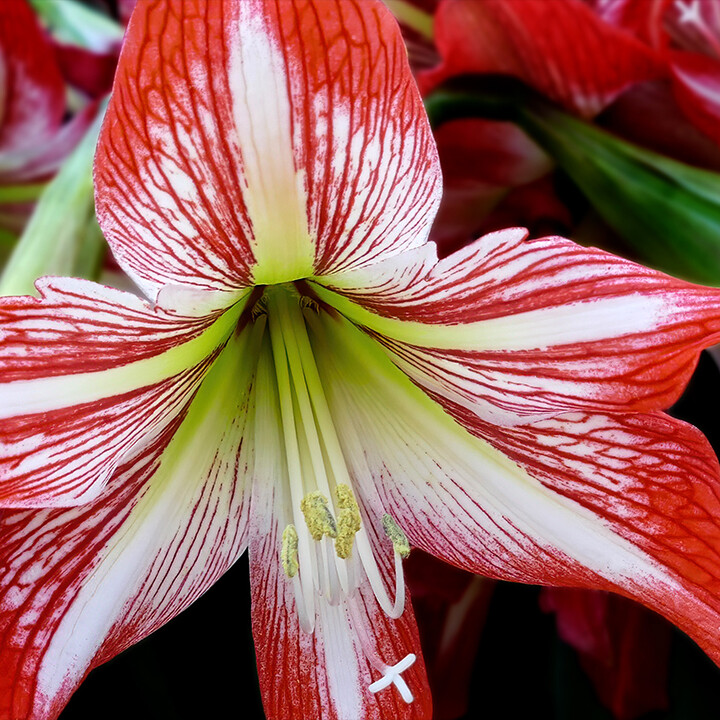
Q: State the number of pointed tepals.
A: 6